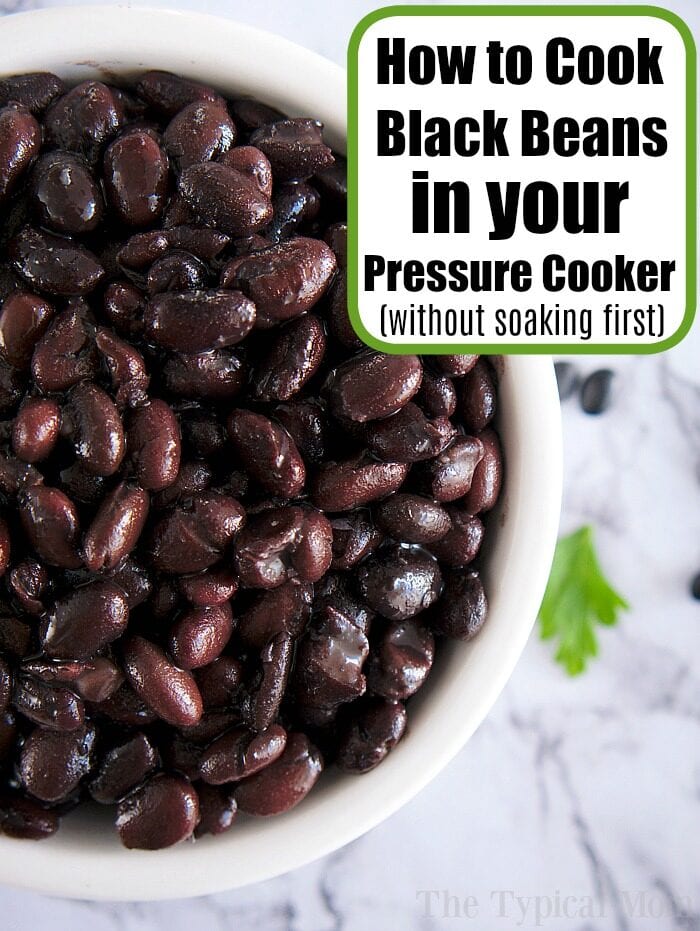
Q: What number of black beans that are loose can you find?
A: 3